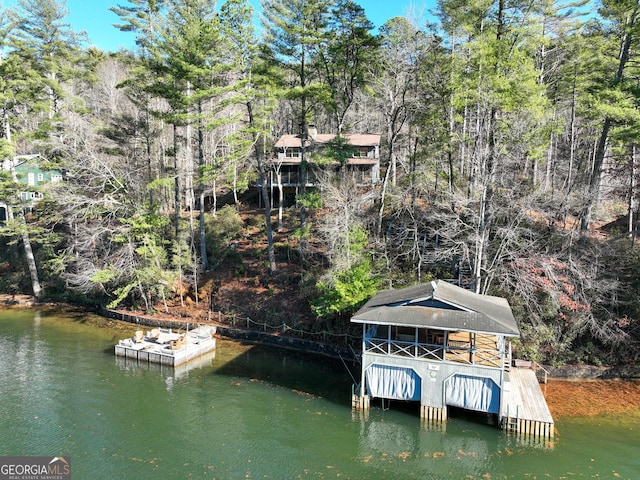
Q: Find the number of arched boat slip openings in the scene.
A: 2